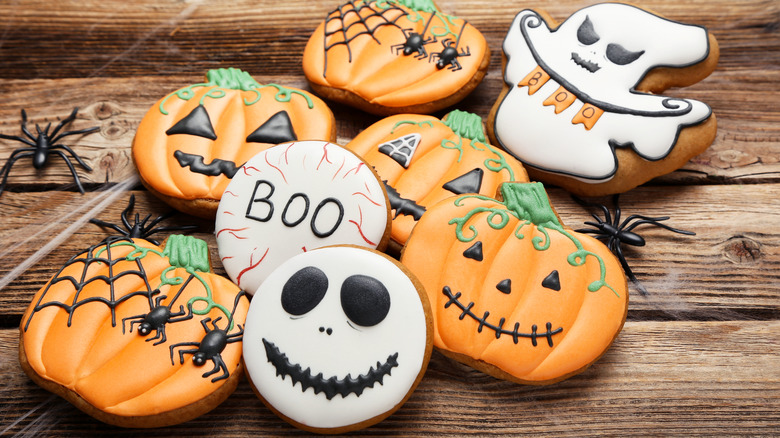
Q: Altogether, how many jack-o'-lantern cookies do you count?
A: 3